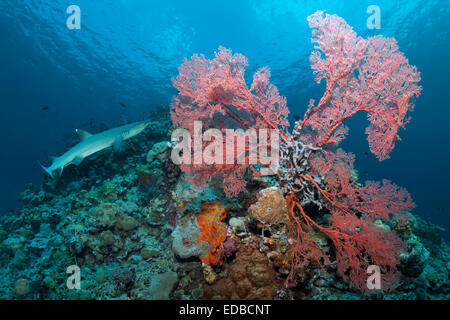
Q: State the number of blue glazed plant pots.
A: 0